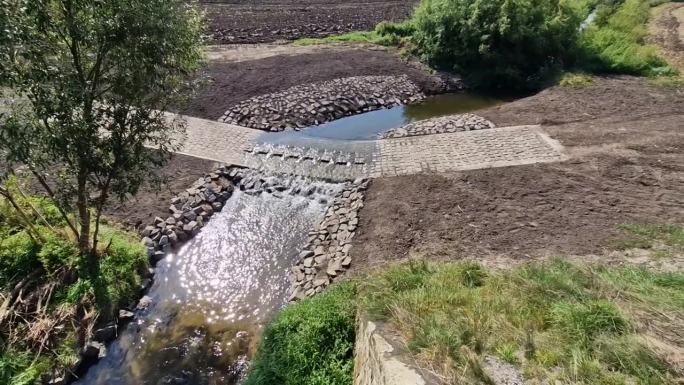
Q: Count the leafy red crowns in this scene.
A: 0